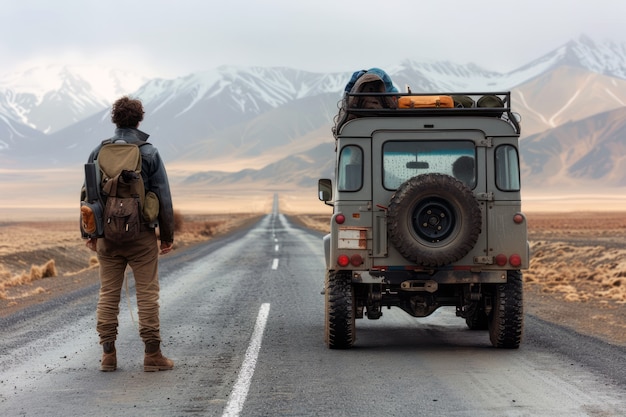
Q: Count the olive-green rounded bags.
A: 2